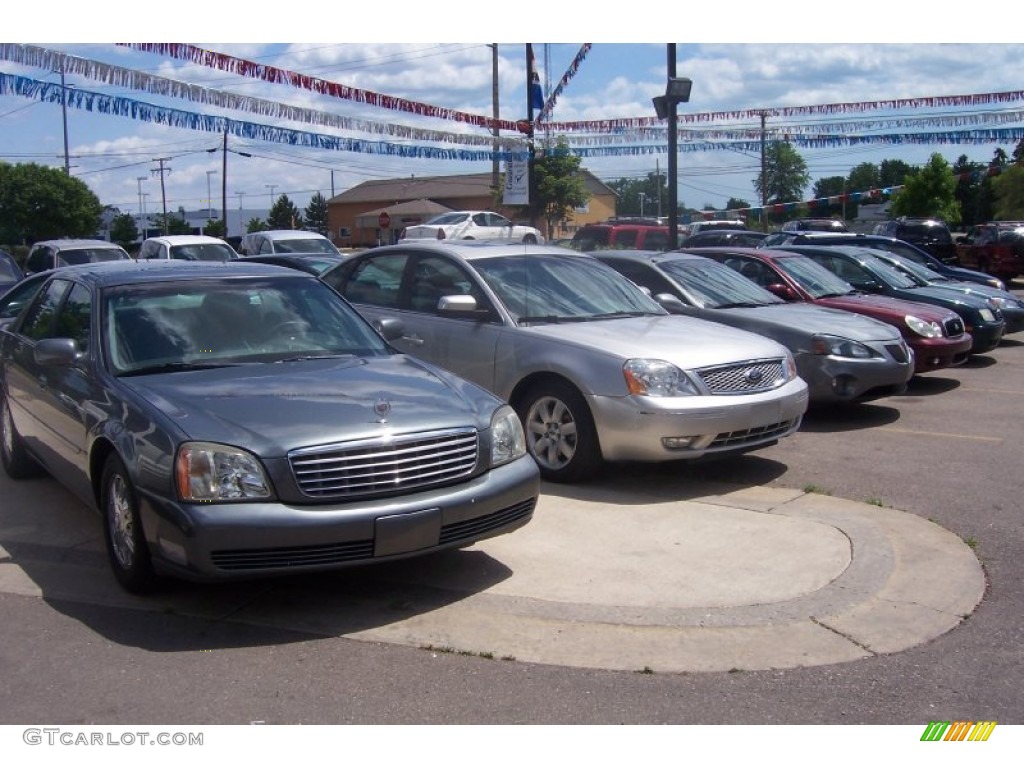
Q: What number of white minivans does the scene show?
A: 2